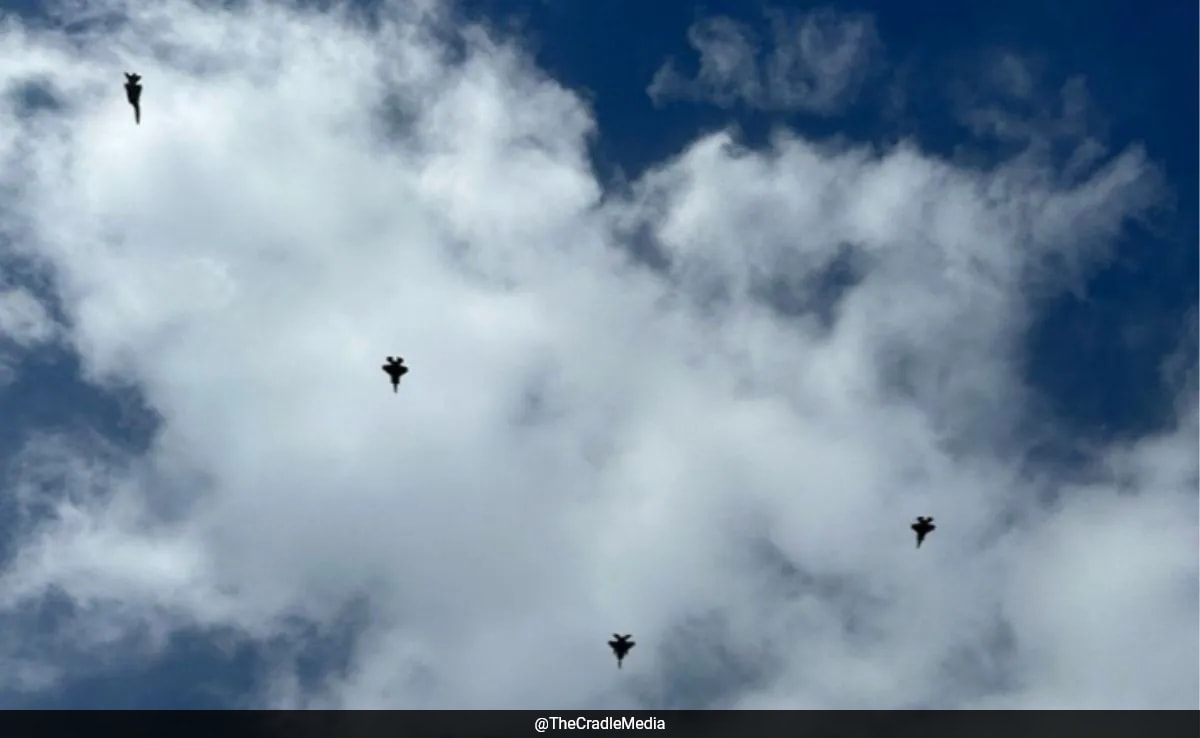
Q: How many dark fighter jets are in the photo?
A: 4